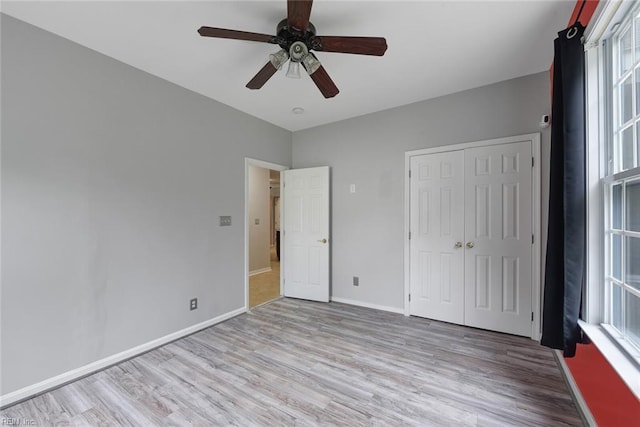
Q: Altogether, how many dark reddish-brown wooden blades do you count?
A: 5